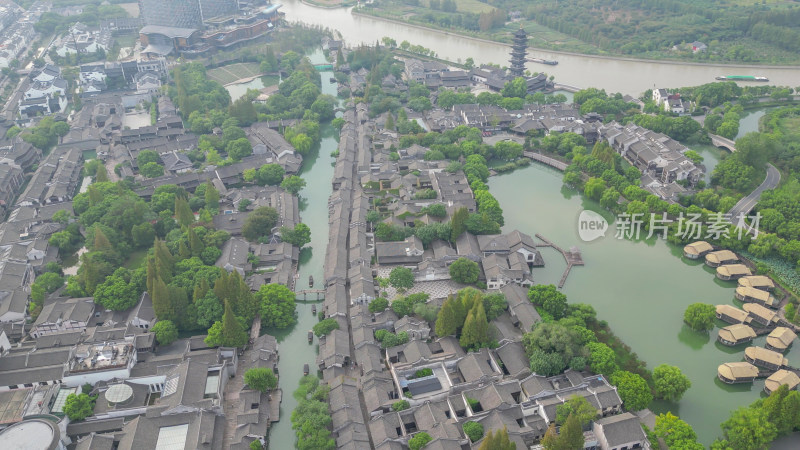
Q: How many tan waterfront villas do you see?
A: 12